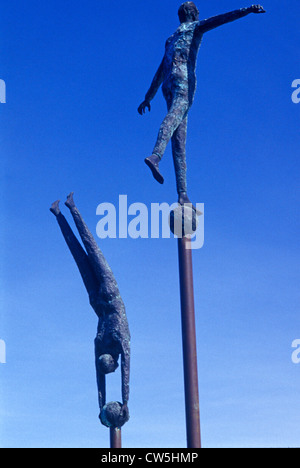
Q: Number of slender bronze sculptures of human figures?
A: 2